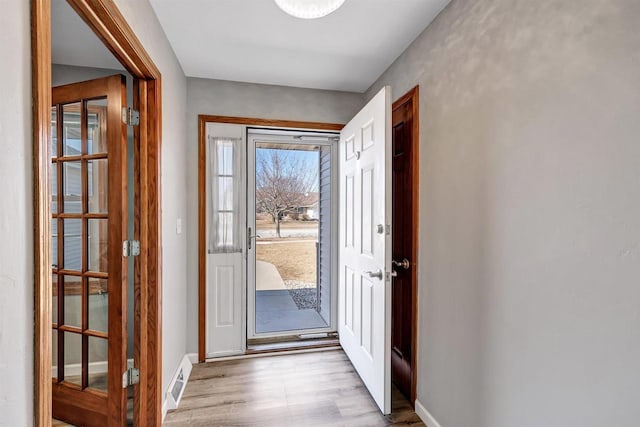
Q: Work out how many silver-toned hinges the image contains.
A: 3